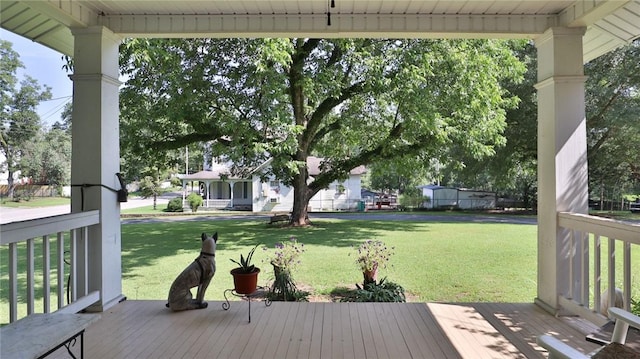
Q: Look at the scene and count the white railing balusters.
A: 11